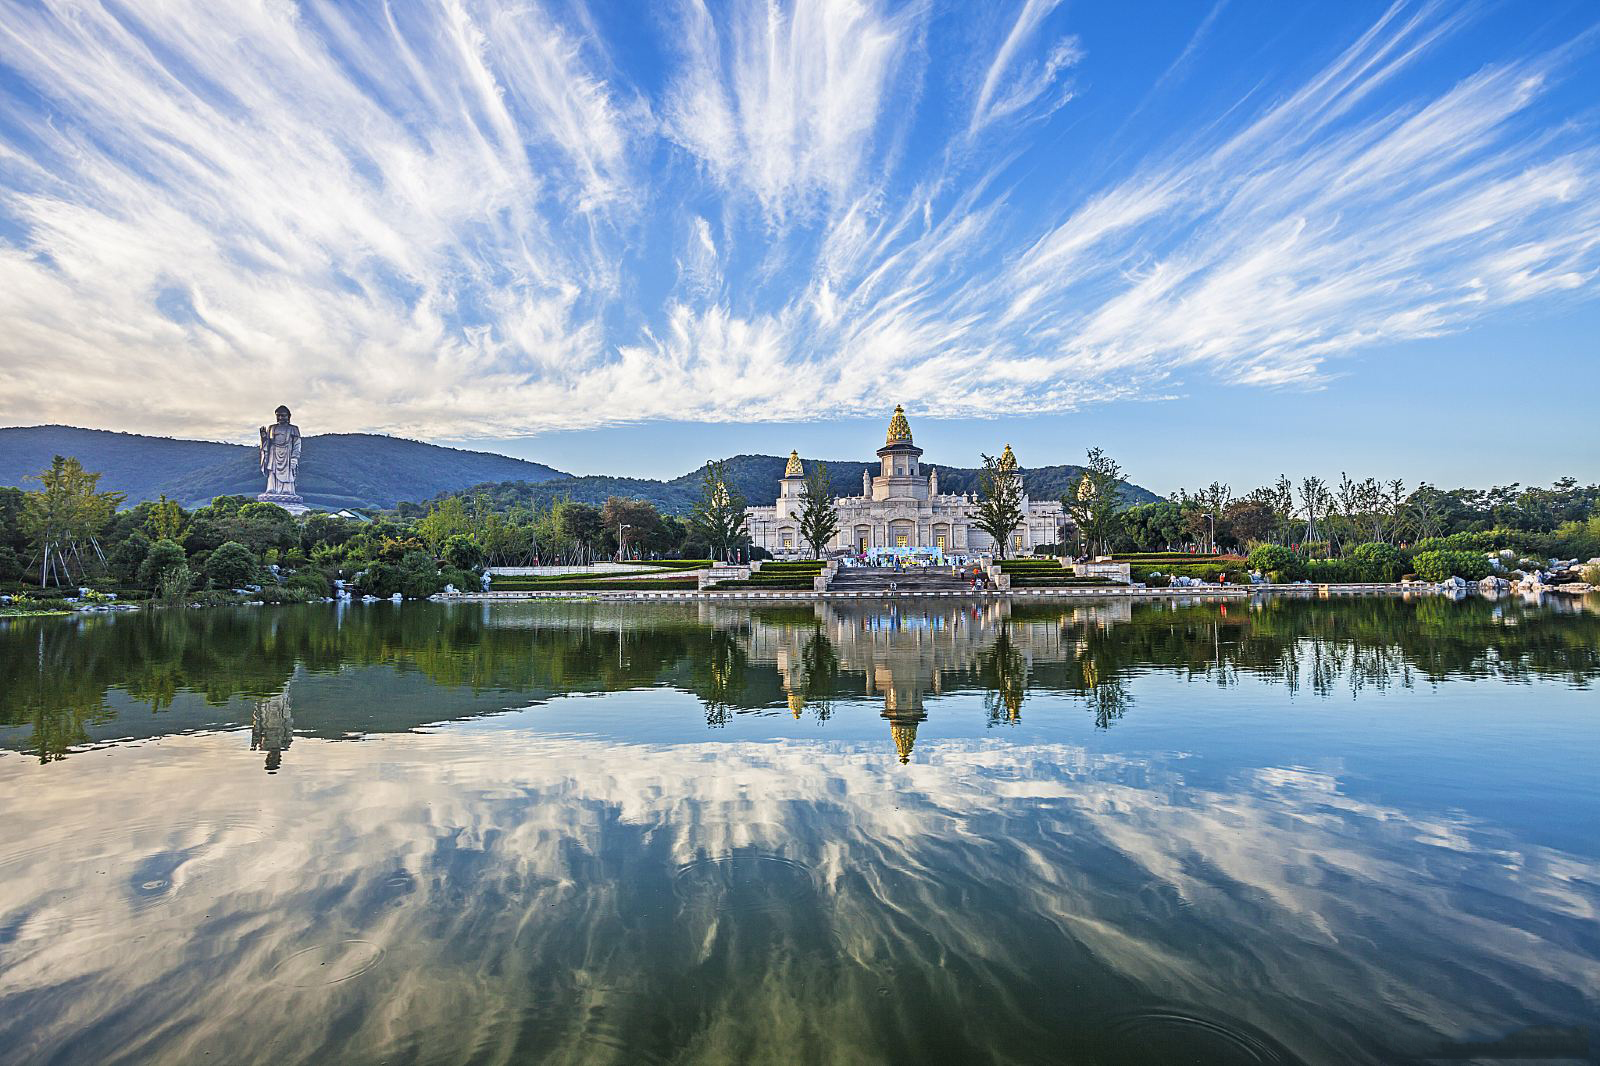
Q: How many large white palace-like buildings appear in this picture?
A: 1